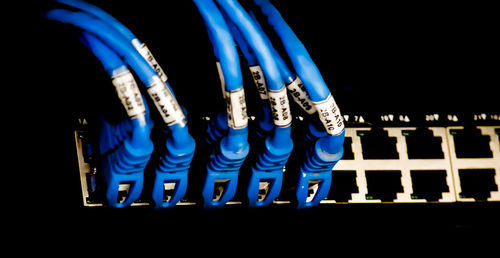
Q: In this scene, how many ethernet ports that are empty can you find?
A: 8